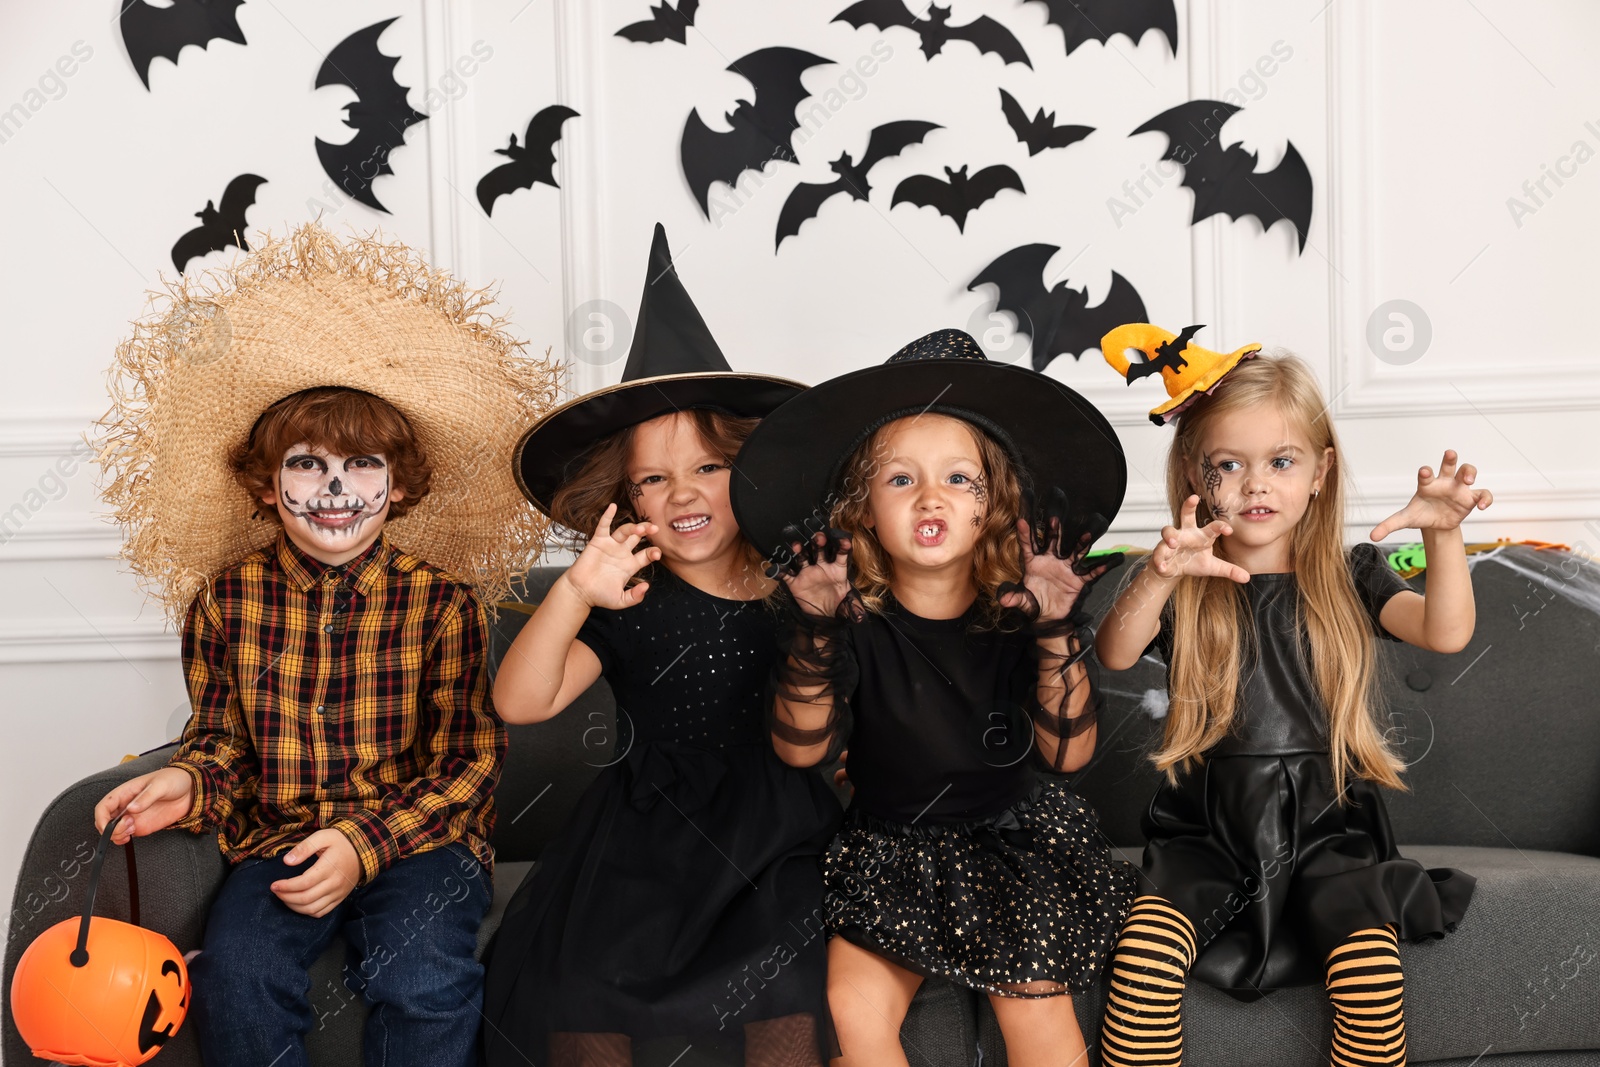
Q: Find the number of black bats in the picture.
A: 14